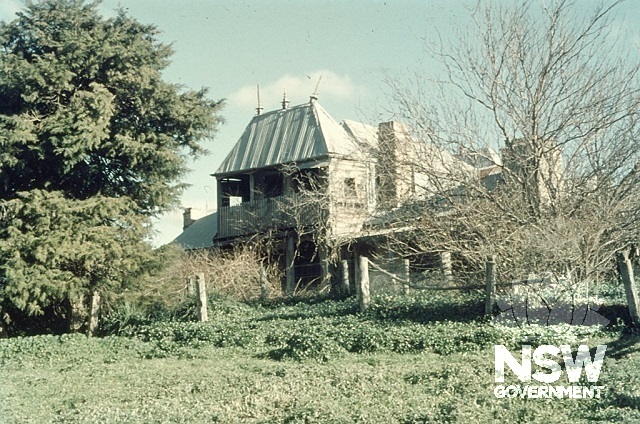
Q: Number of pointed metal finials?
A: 3